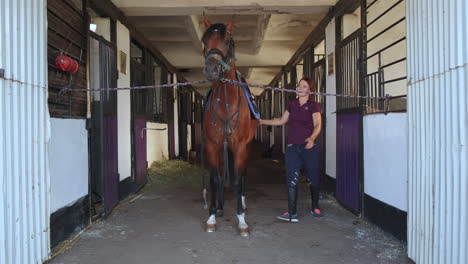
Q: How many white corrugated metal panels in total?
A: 2